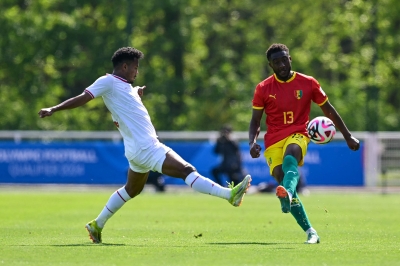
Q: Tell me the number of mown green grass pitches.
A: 1